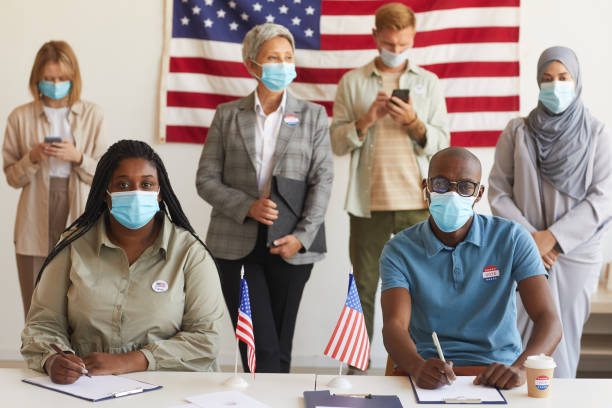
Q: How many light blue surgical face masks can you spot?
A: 6